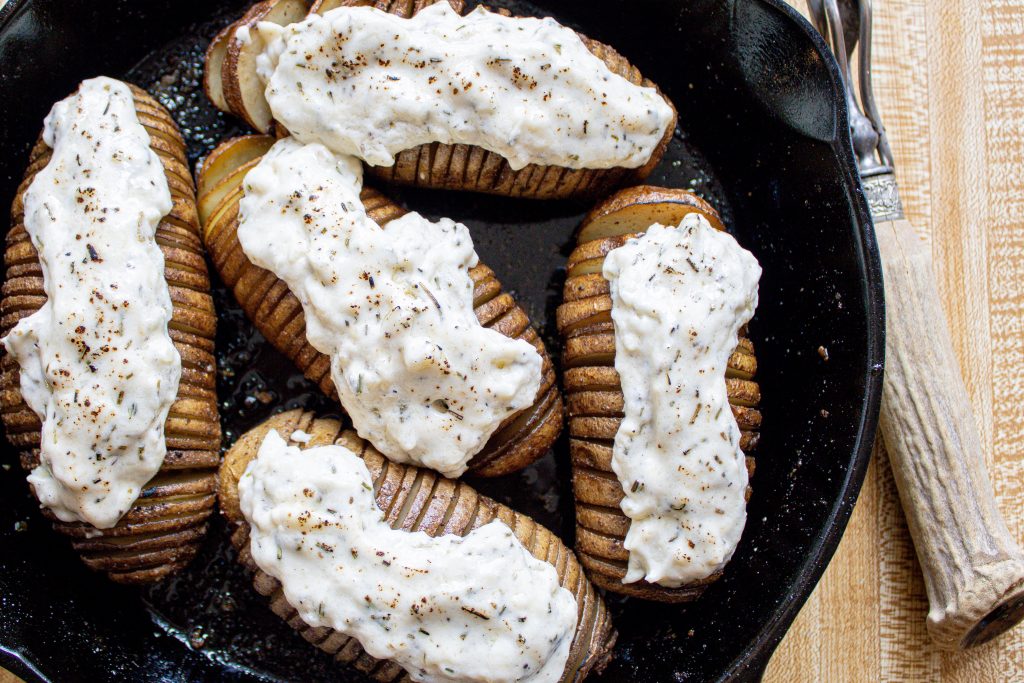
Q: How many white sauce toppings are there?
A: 5